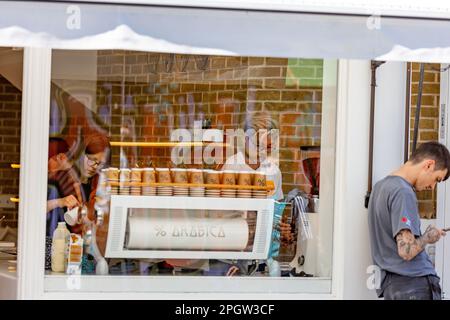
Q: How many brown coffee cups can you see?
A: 11